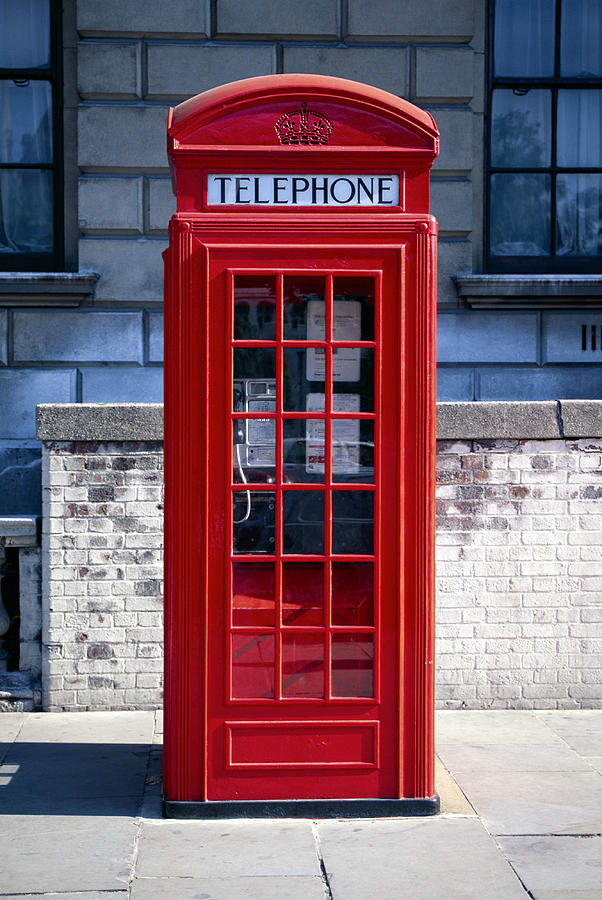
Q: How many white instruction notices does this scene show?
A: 2